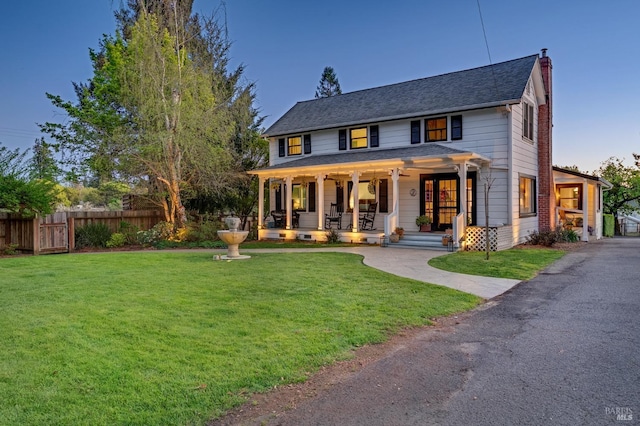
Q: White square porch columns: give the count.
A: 6